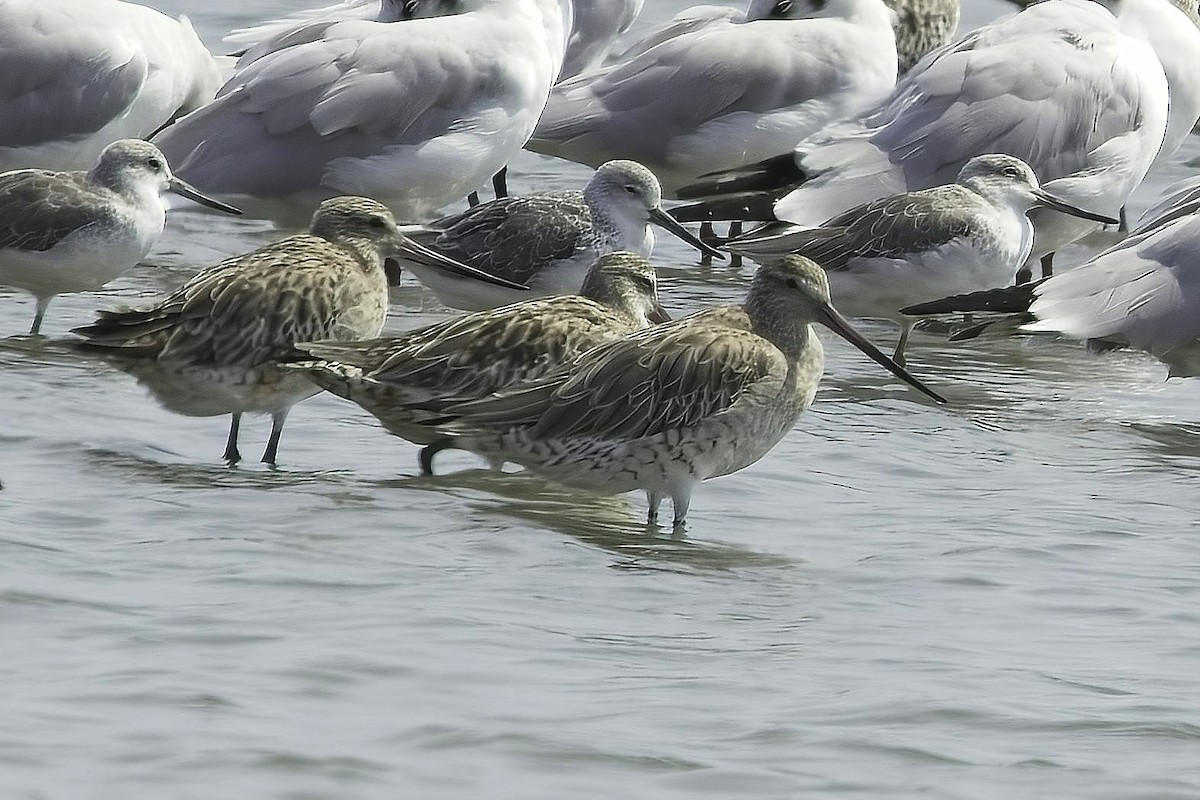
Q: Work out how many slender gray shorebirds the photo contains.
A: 3